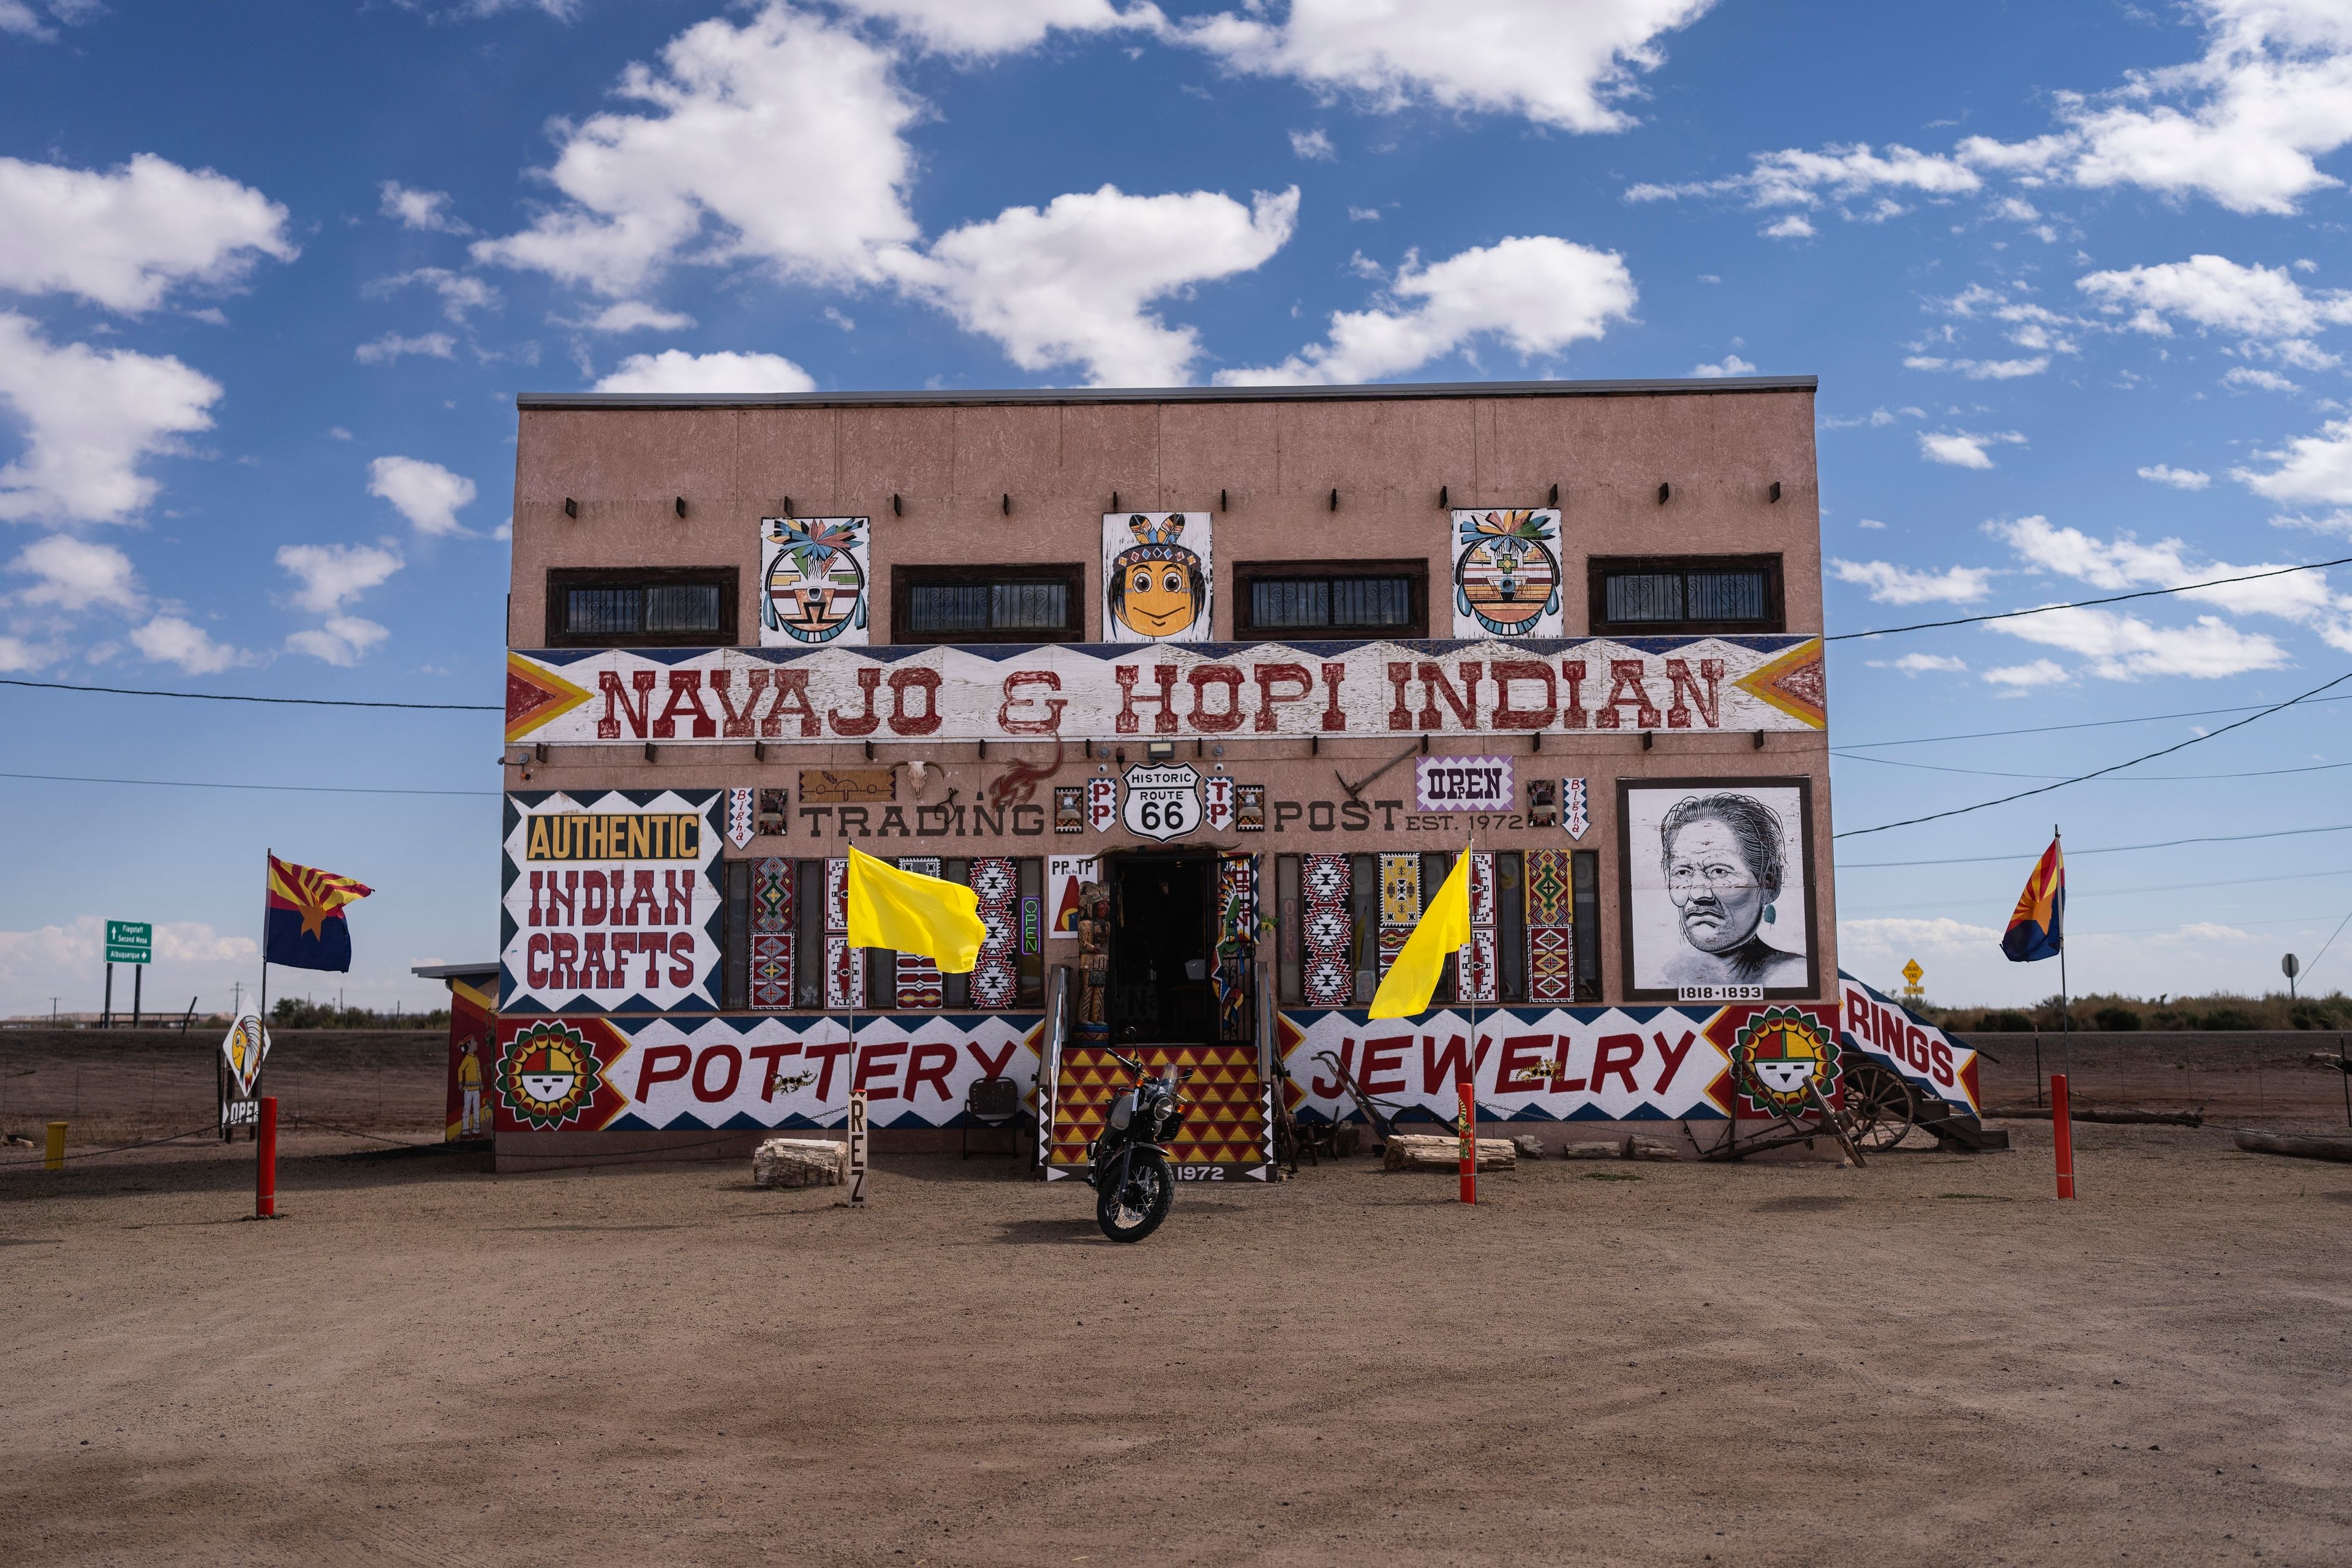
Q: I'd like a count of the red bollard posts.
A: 3